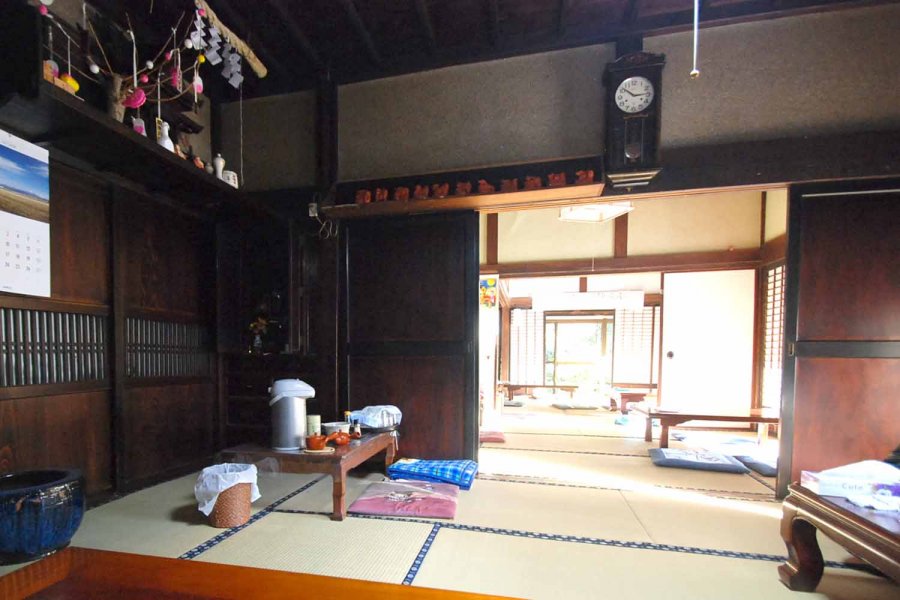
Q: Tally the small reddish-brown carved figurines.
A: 11